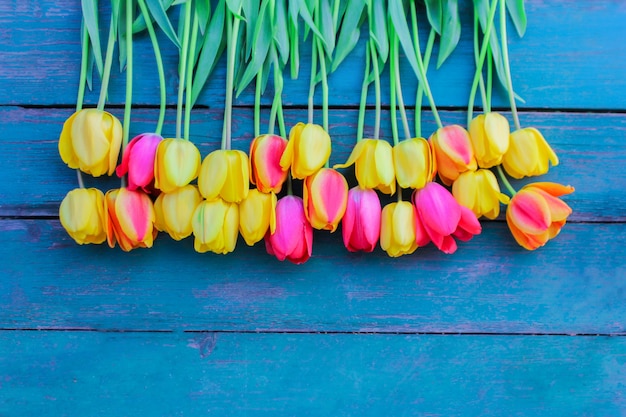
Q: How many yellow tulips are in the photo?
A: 14